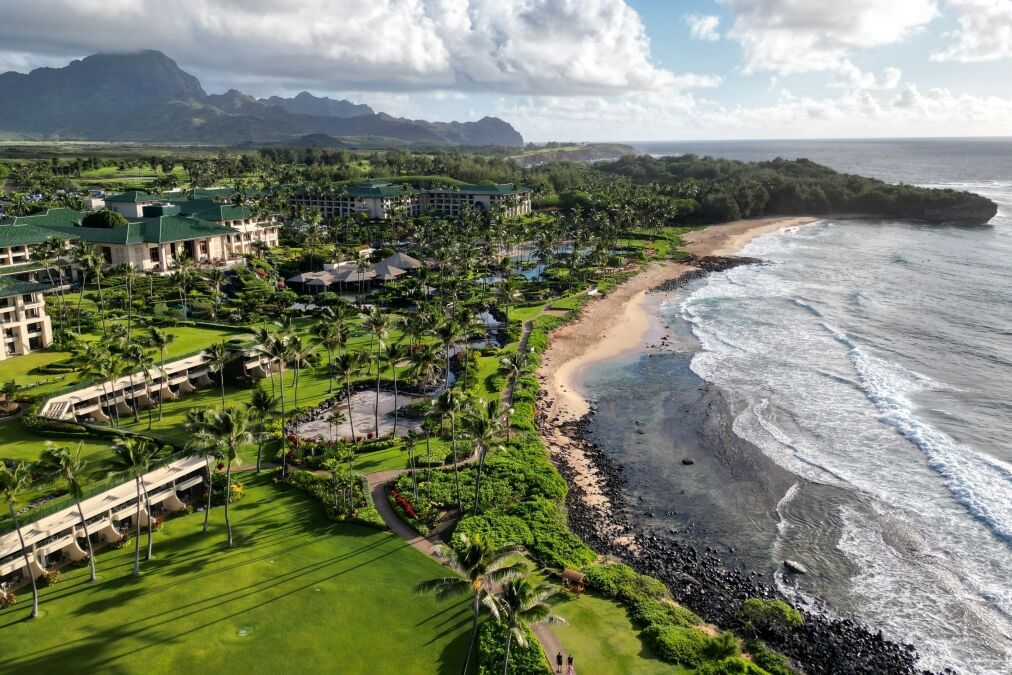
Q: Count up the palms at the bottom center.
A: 2